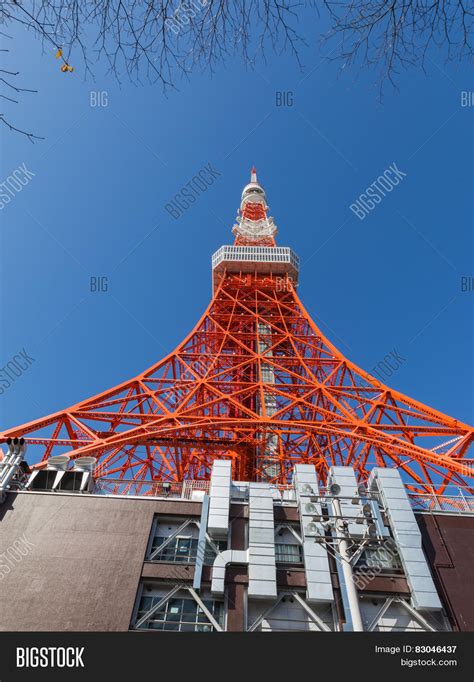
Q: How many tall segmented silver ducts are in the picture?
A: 5